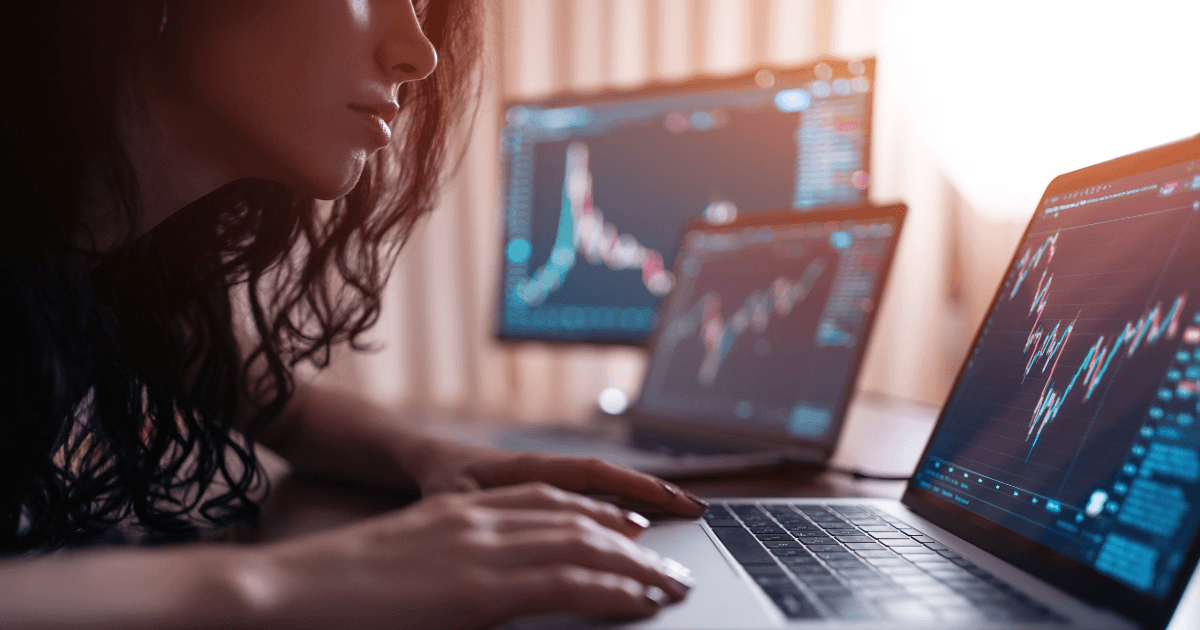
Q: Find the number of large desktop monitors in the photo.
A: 1